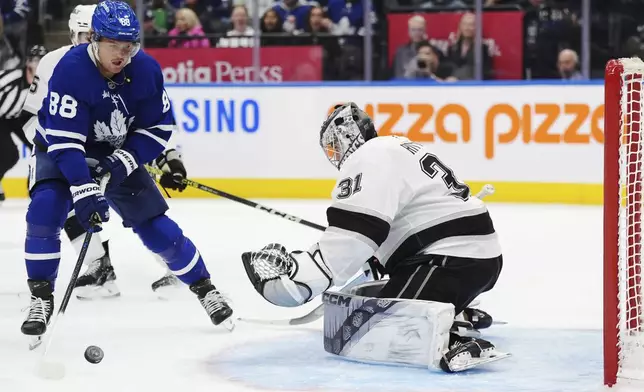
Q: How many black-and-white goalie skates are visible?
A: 2